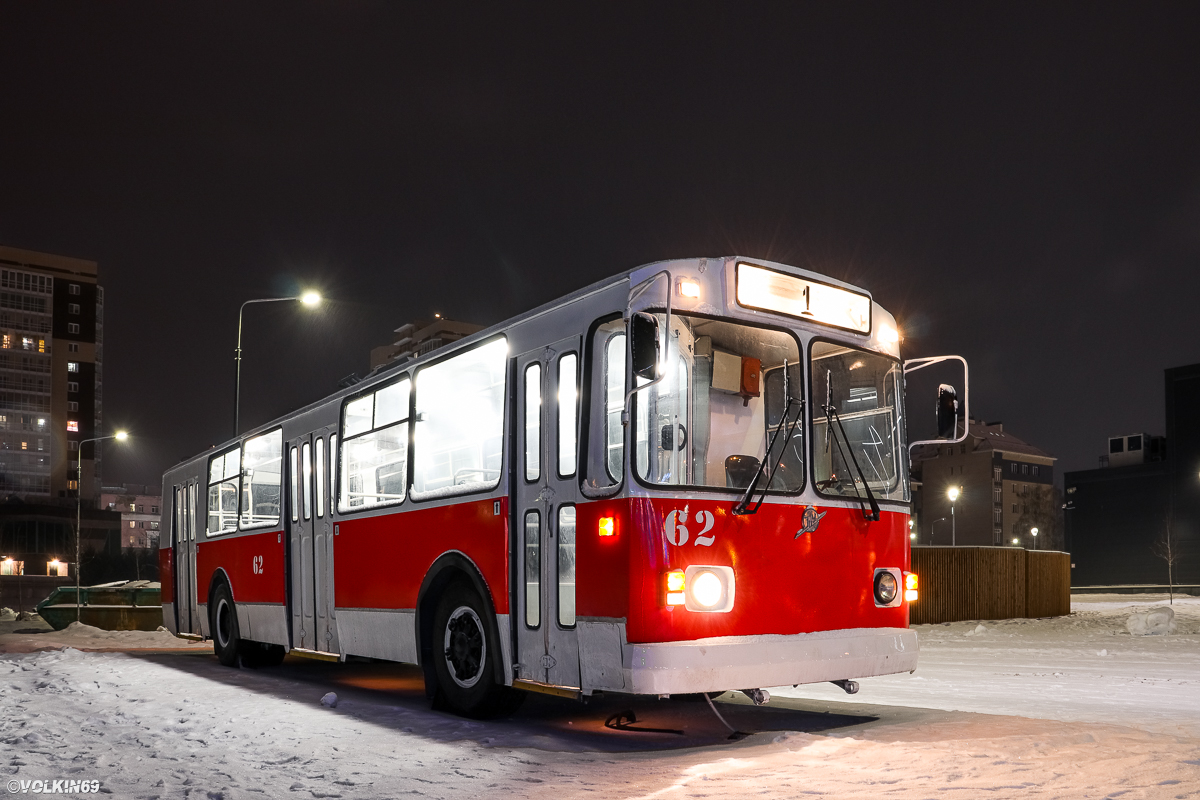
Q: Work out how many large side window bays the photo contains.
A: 4